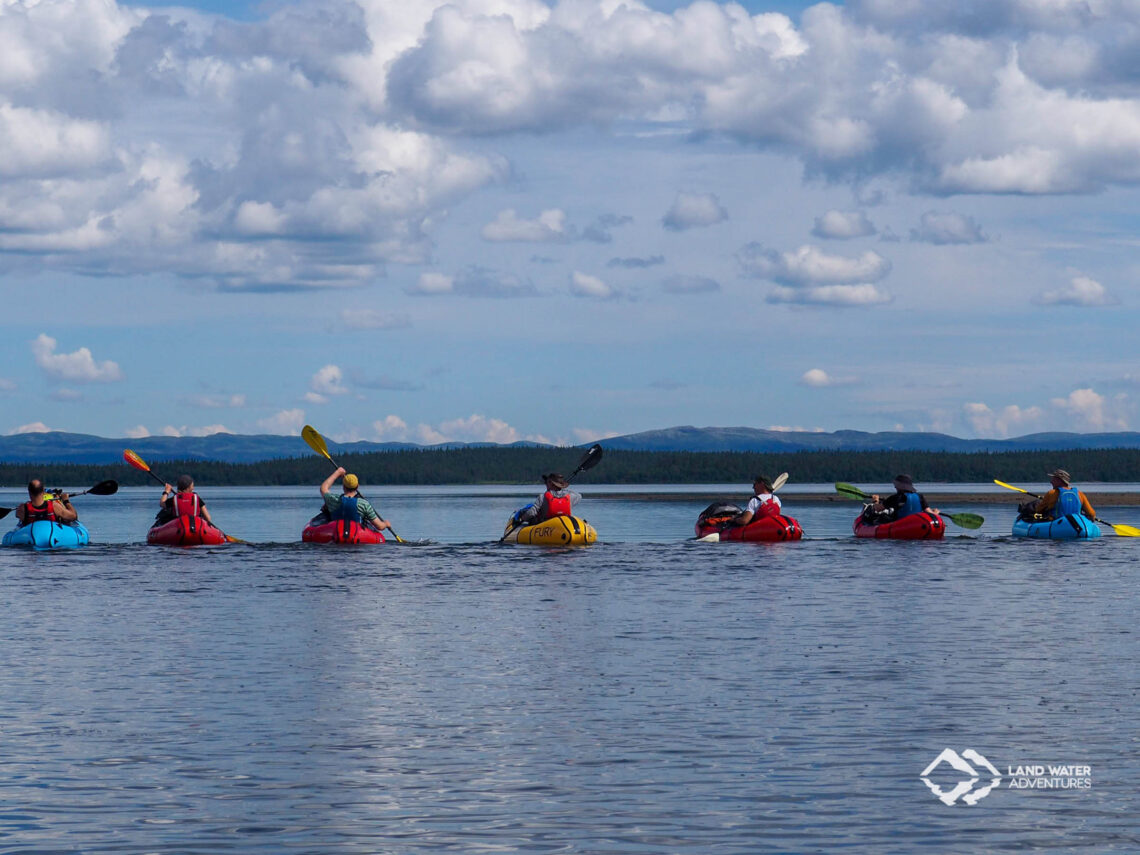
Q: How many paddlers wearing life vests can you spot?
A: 7